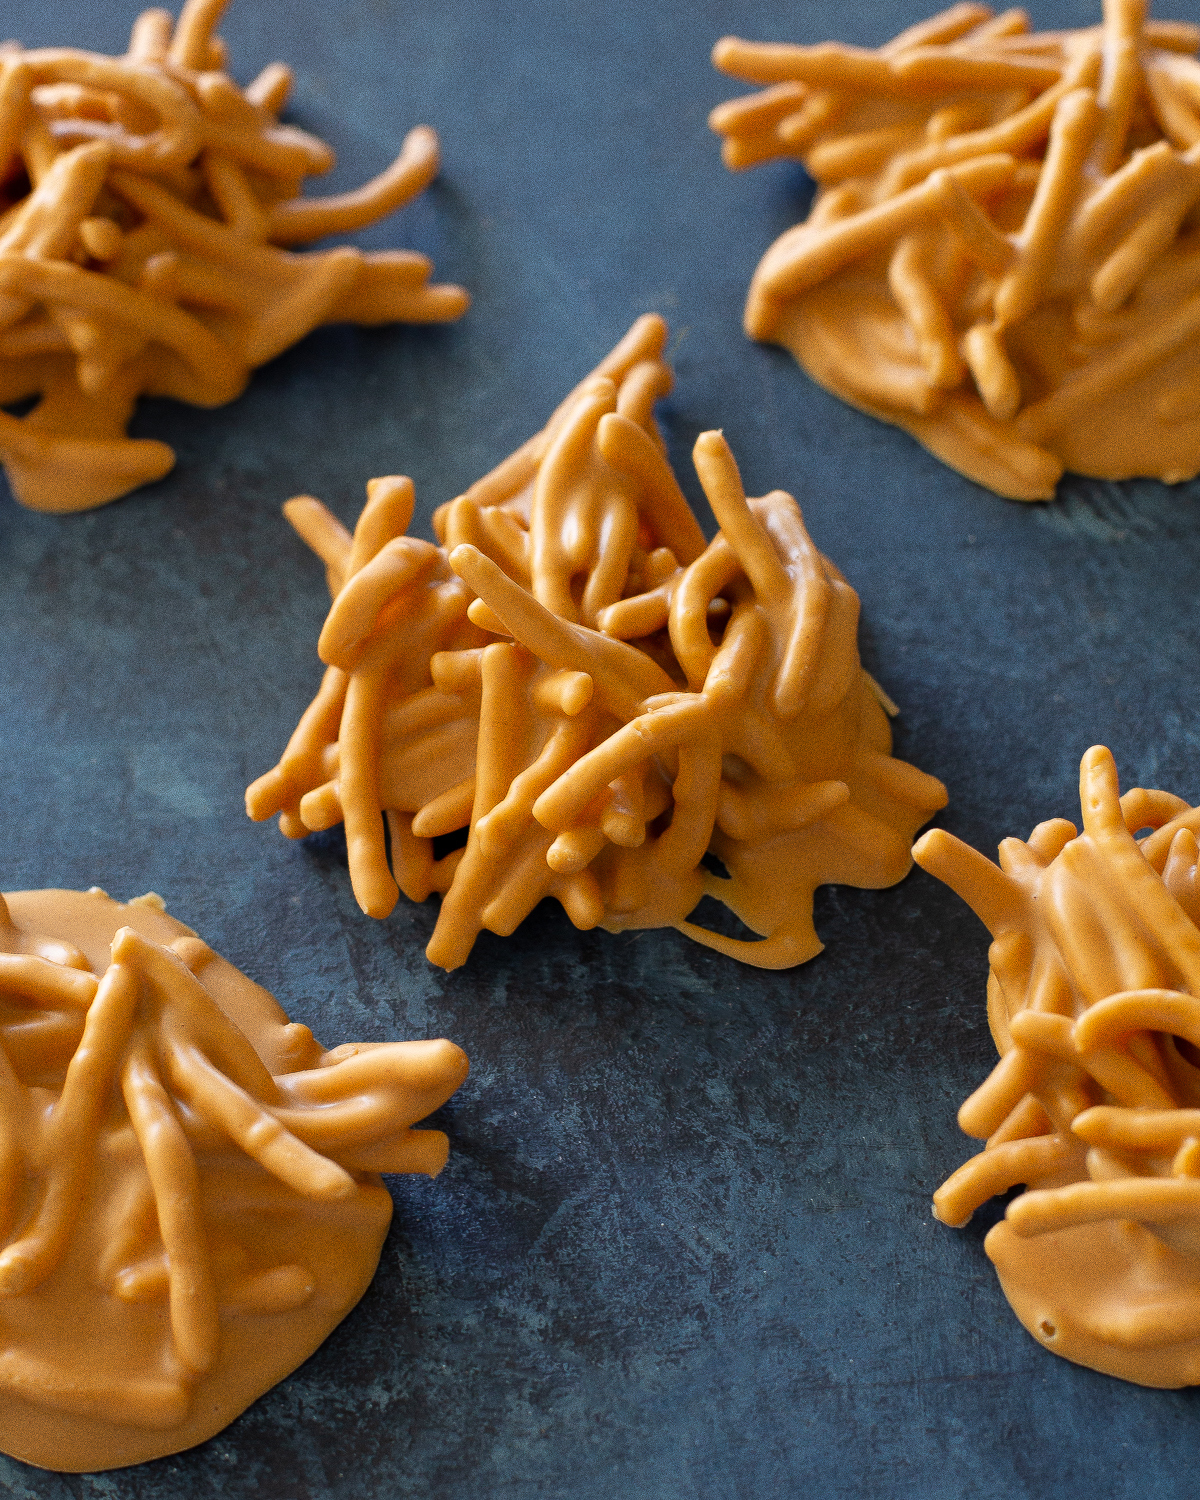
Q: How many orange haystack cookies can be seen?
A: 5